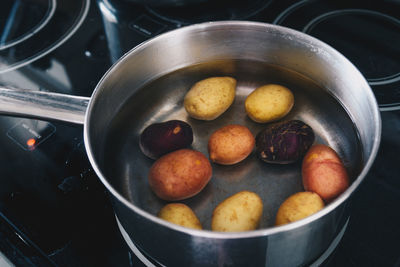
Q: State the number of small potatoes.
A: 10